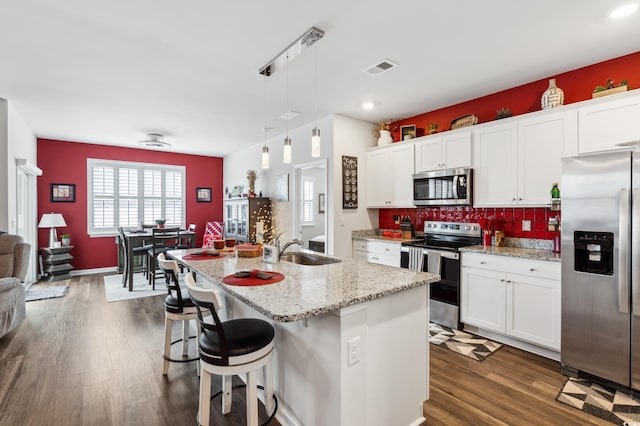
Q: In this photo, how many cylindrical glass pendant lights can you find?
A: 3